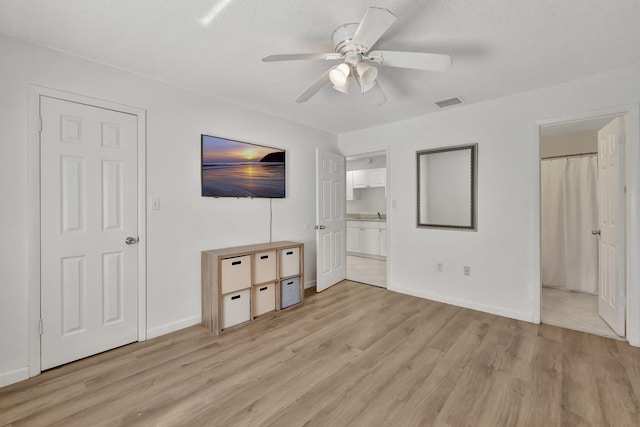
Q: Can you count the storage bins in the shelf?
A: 6